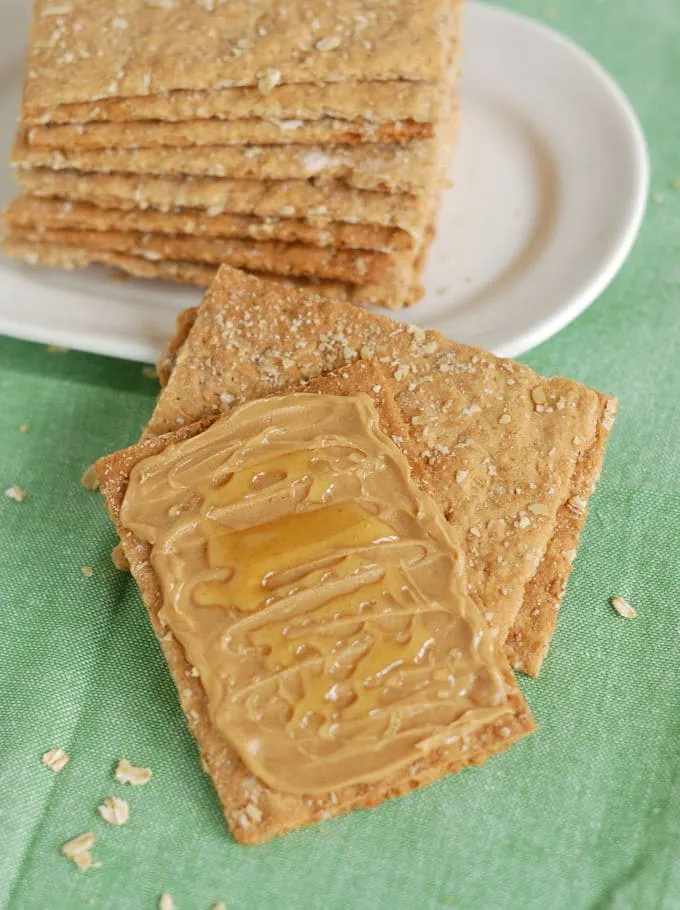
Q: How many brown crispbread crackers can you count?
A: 11